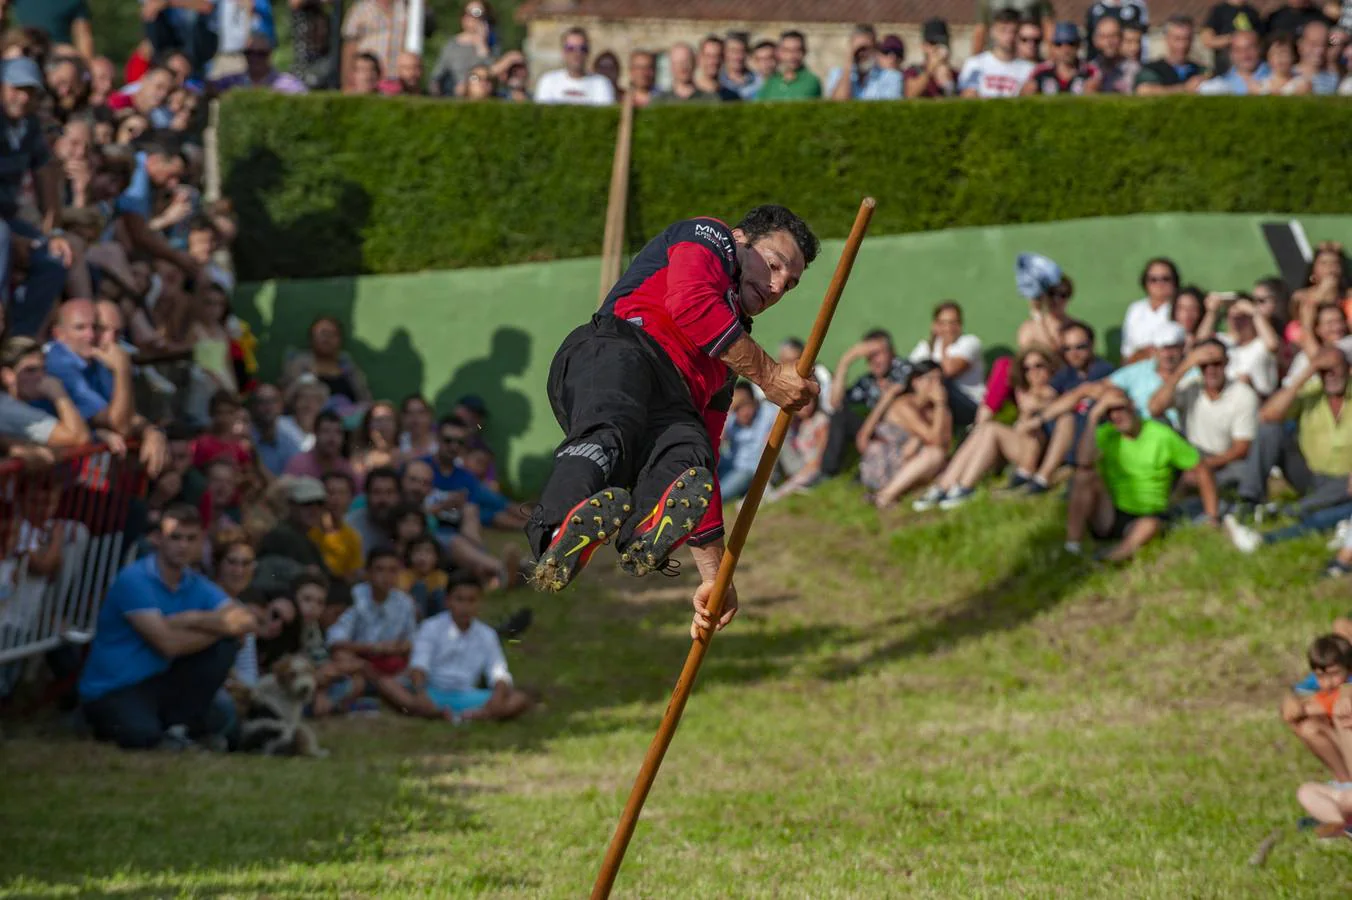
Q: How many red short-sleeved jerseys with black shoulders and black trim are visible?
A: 1